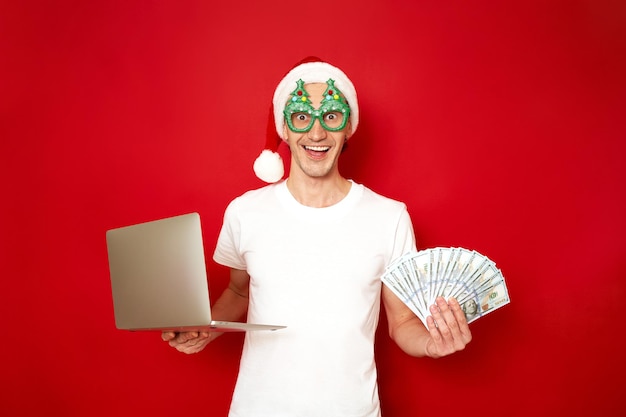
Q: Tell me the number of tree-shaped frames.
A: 2